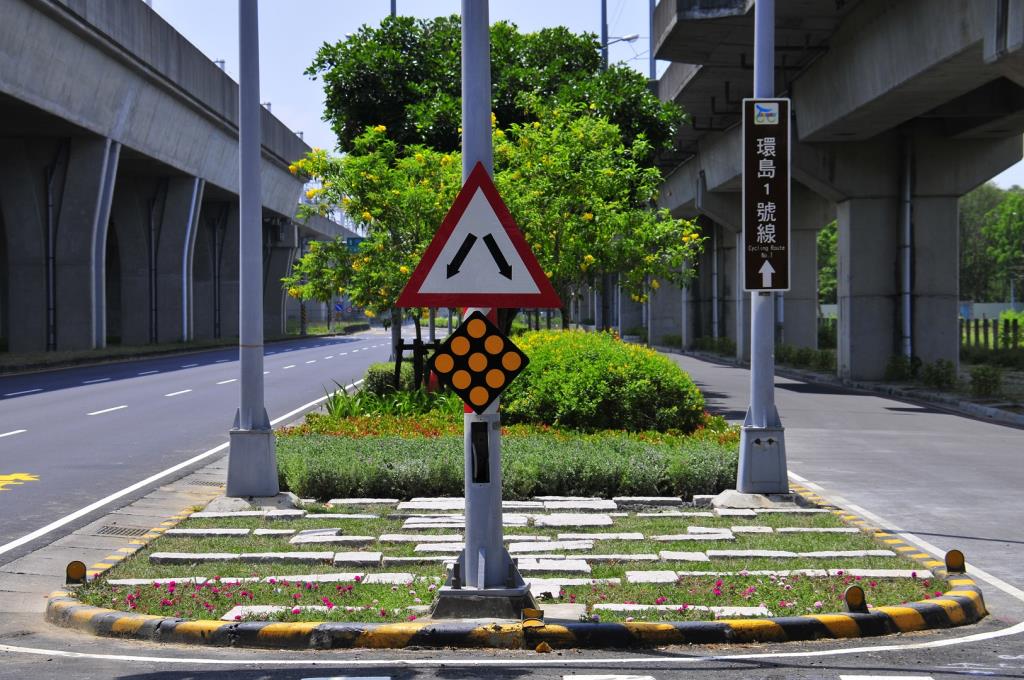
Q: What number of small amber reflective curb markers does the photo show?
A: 4